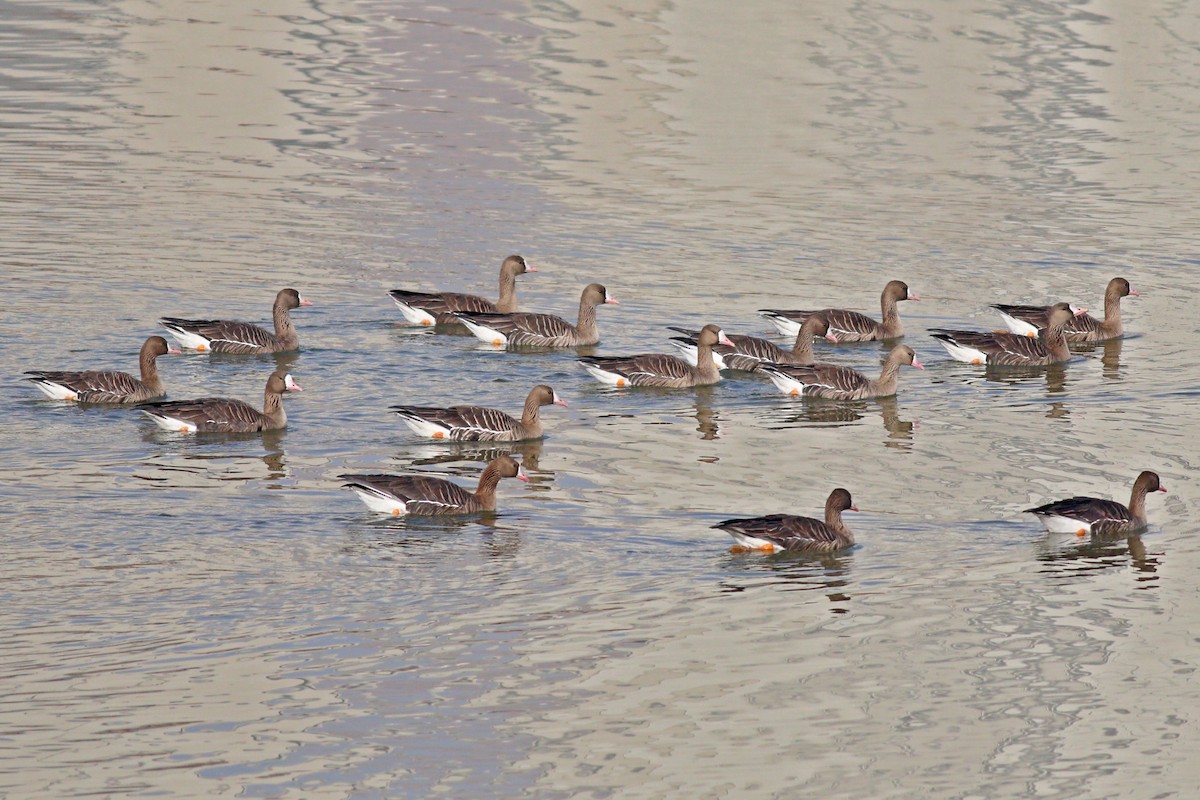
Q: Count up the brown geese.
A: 15